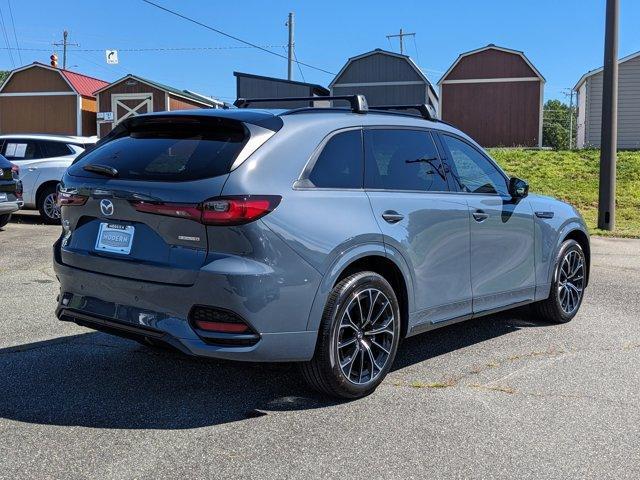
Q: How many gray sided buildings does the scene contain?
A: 3